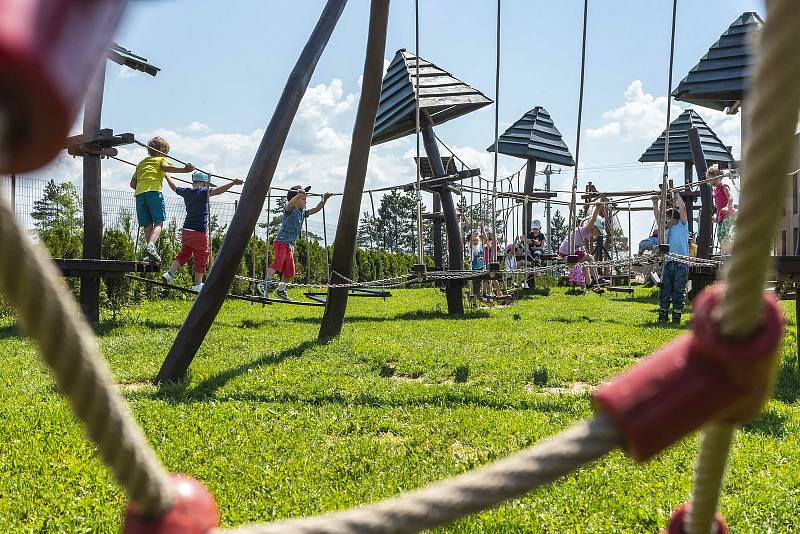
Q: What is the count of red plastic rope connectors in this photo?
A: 4